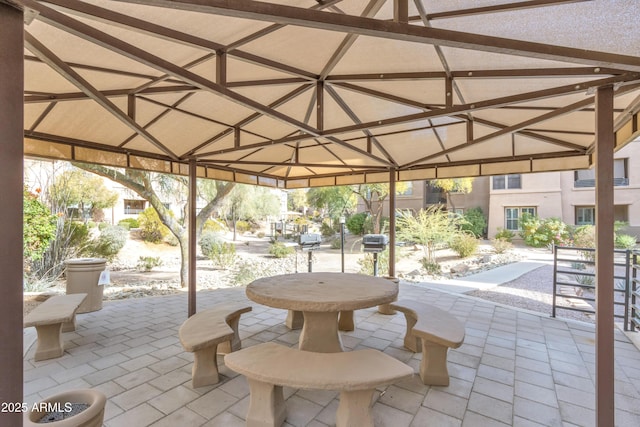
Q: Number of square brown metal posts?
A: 4